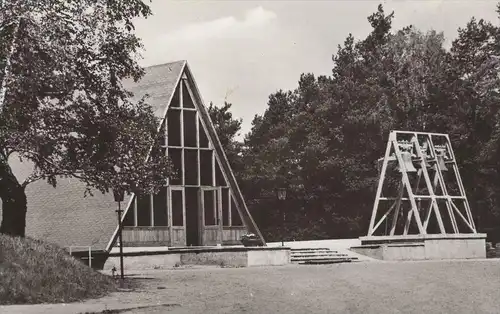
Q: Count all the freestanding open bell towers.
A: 1